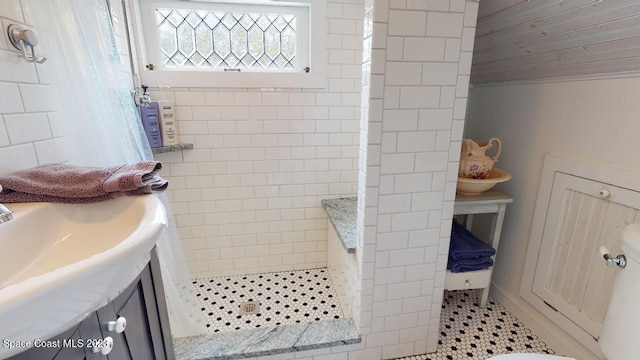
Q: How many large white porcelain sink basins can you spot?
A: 1